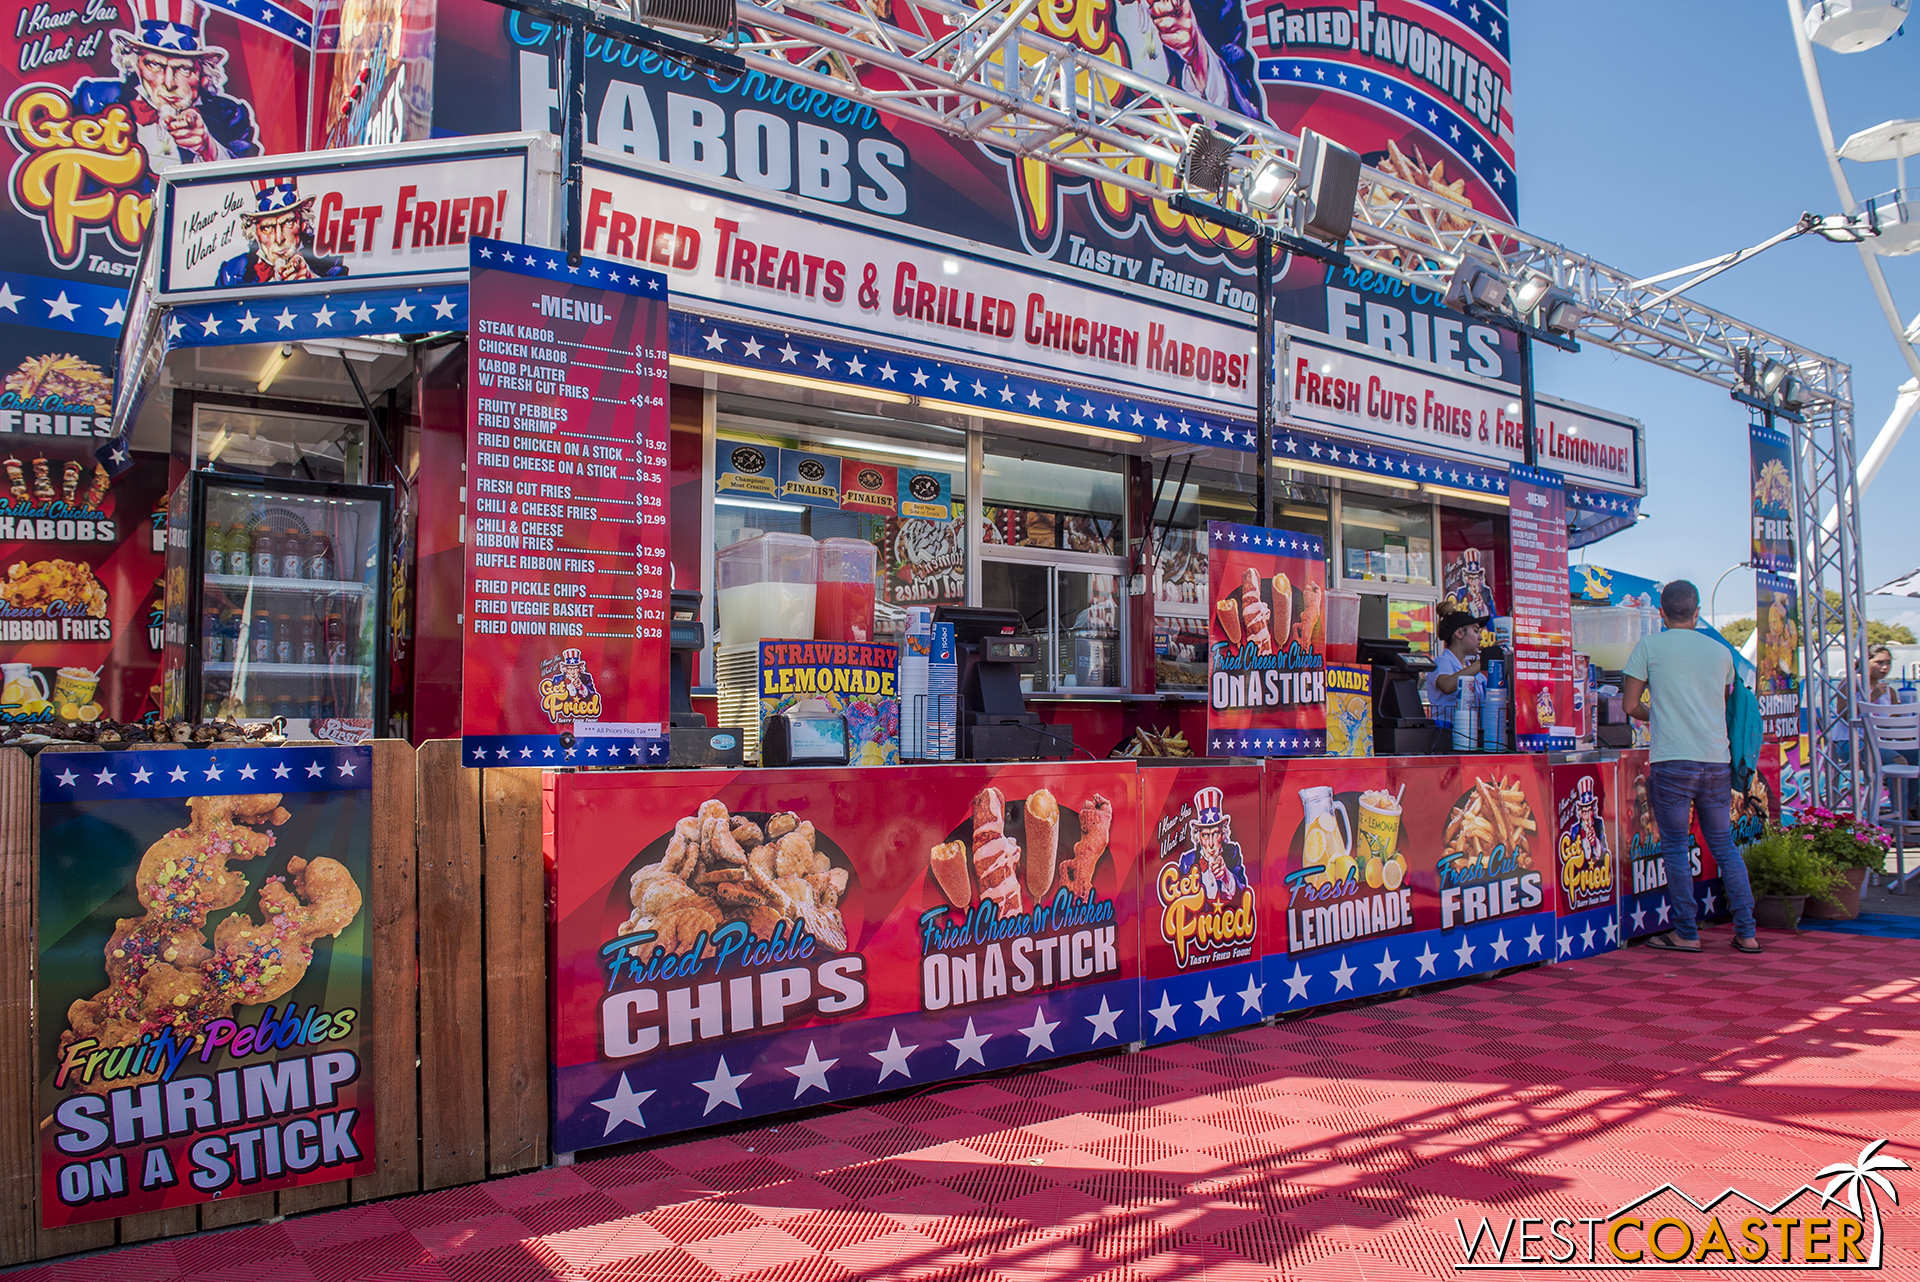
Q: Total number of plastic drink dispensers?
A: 5